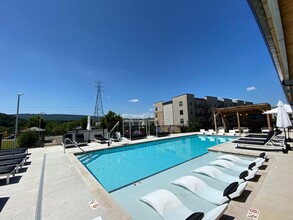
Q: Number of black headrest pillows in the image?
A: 5